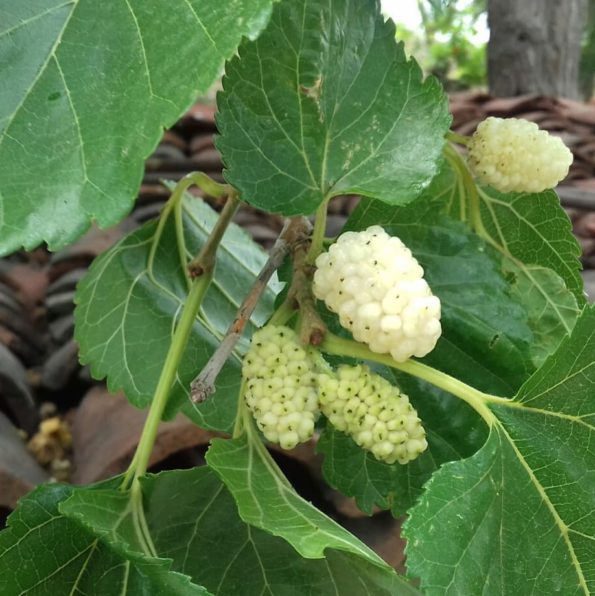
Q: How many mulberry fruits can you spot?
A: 4